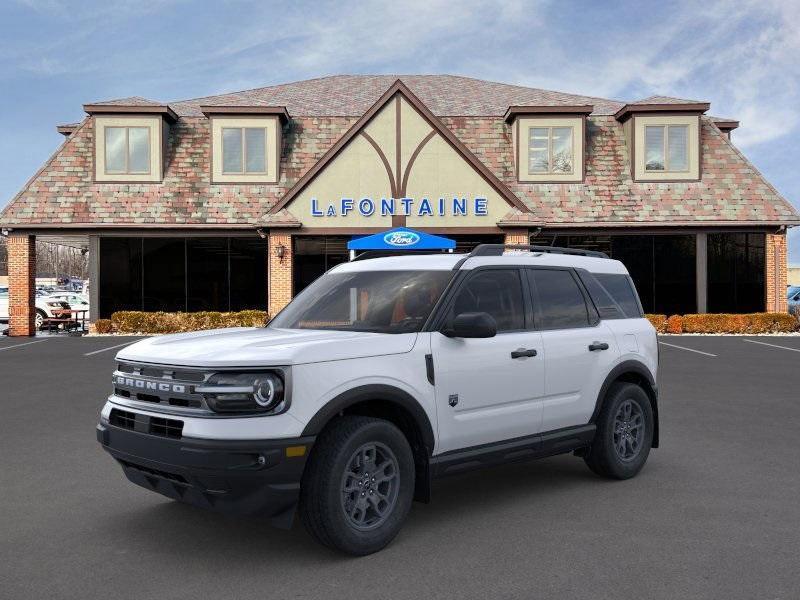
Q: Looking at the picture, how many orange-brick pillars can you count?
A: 4